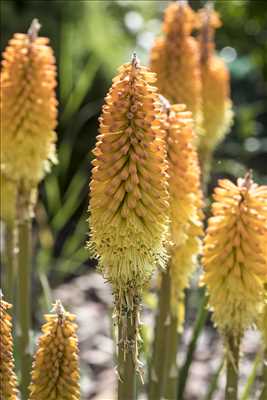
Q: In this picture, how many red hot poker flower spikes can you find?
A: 8